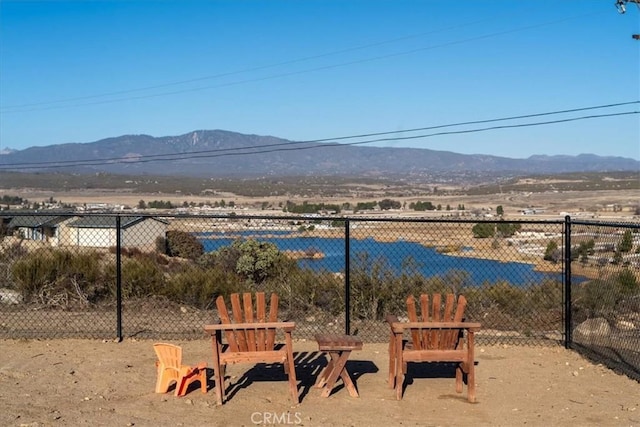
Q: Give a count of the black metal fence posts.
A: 3